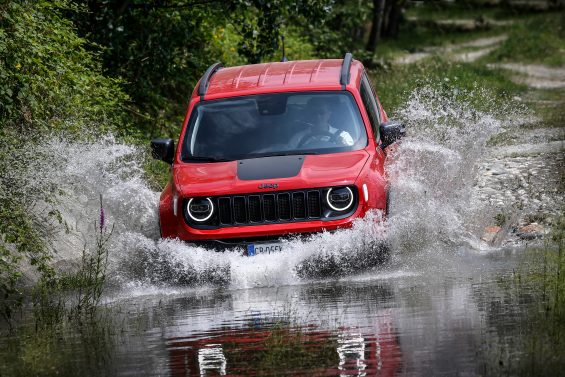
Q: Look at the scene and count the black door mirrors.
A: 2